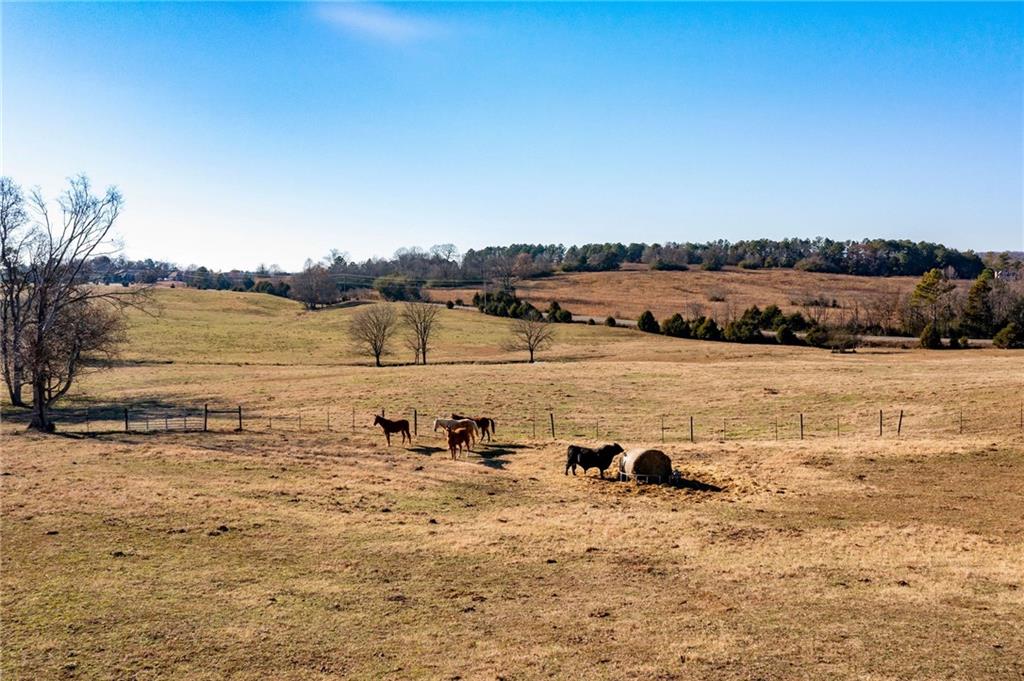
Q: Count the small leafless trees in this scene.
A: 3